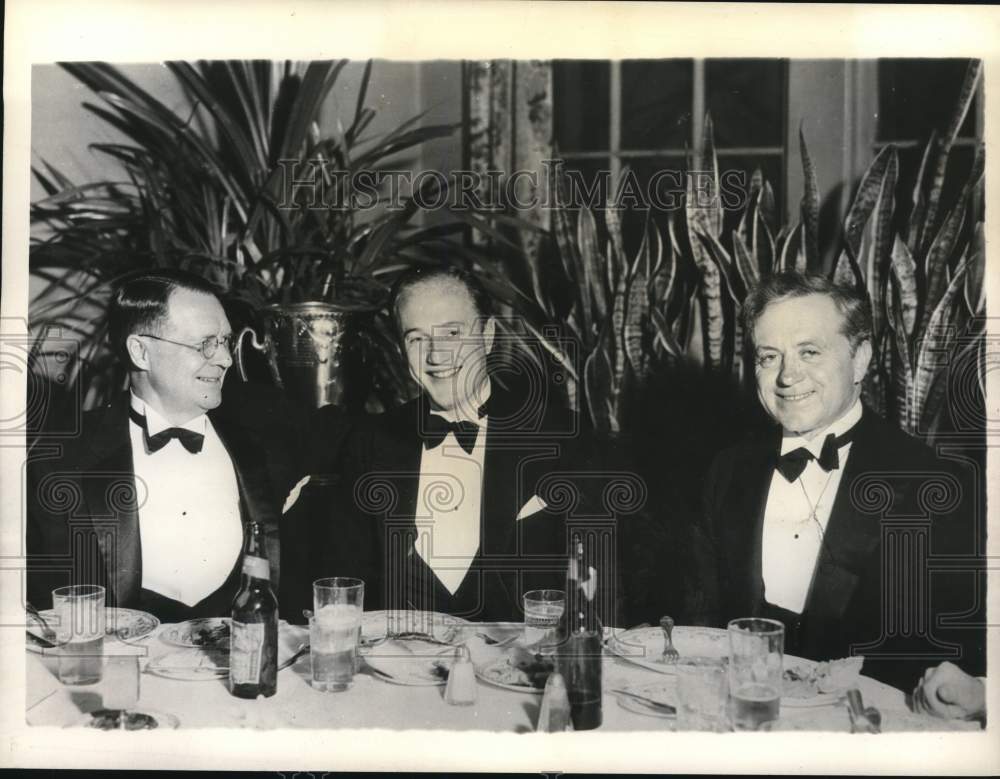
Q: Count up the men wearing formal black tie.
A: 3